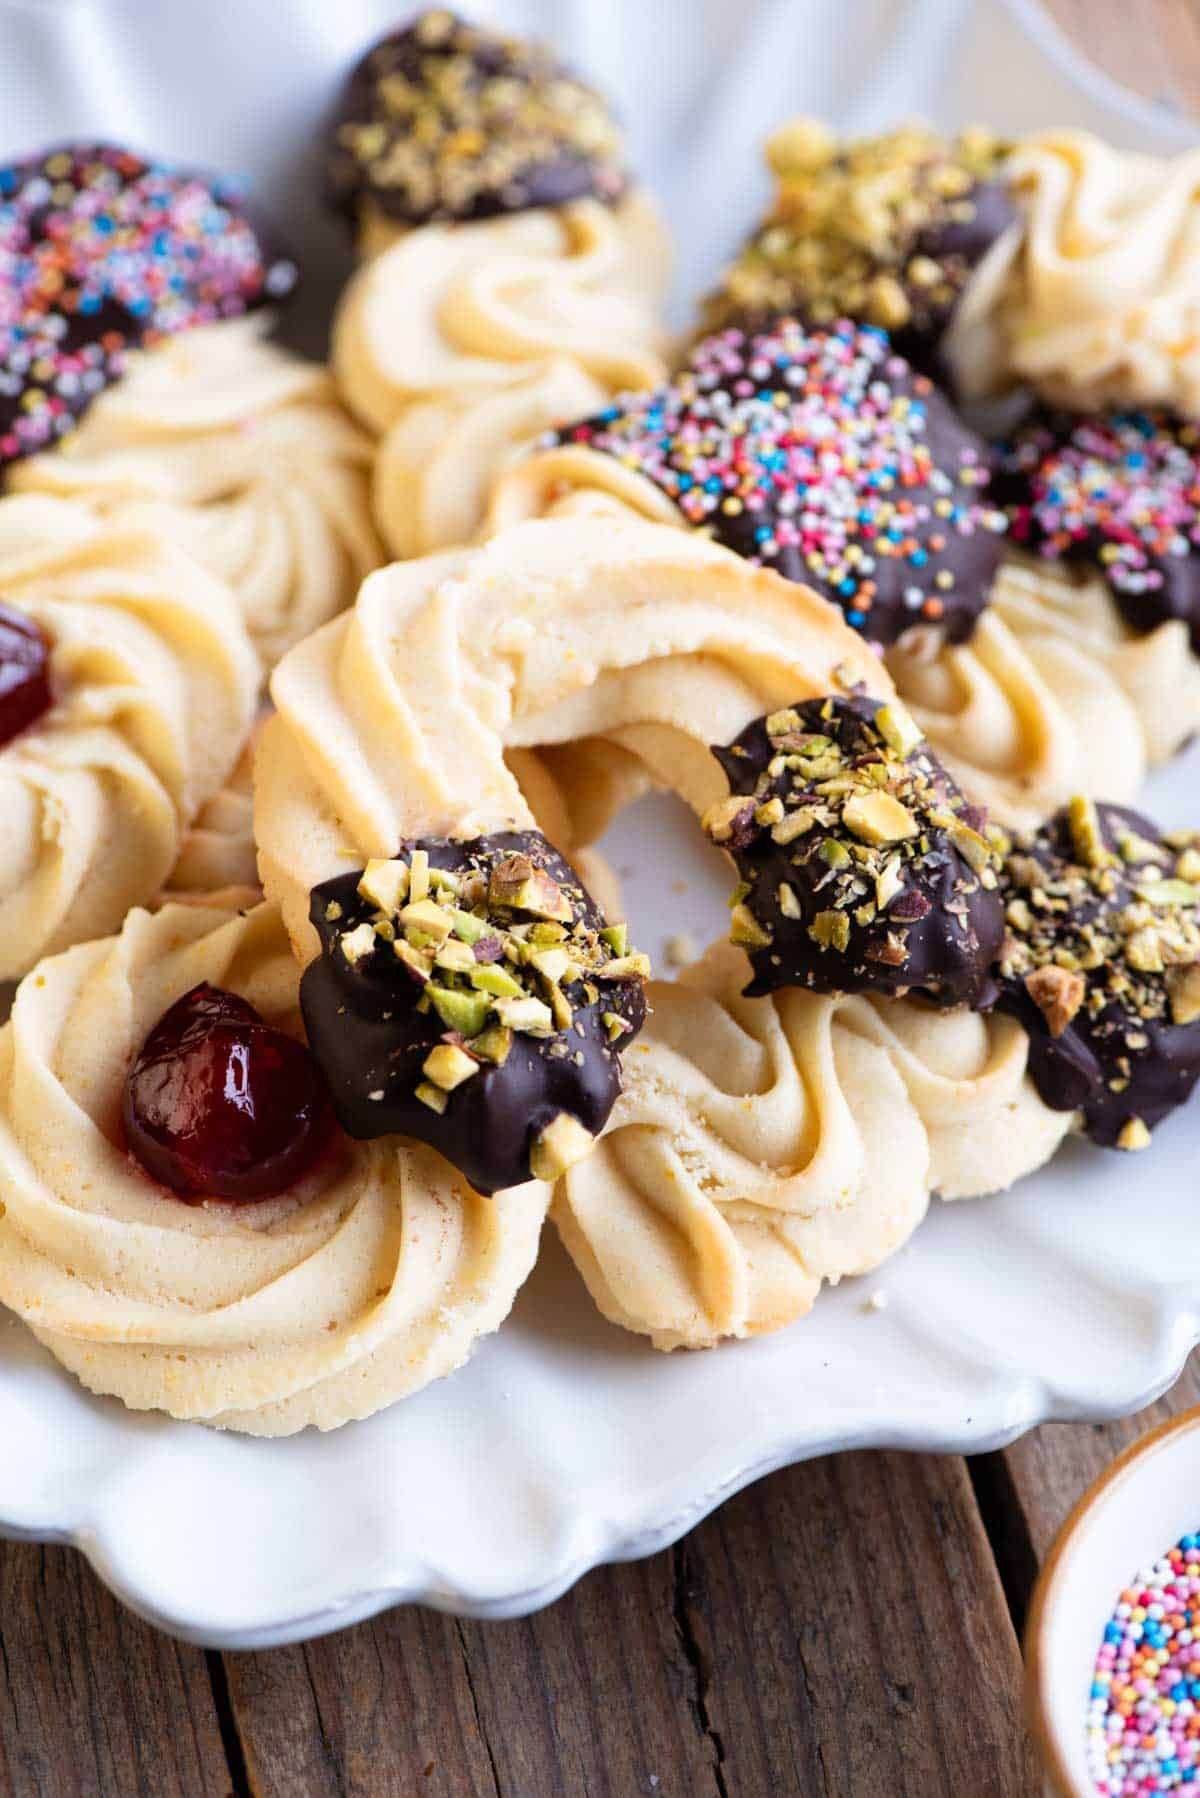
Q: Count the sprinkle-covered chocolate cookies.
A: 3